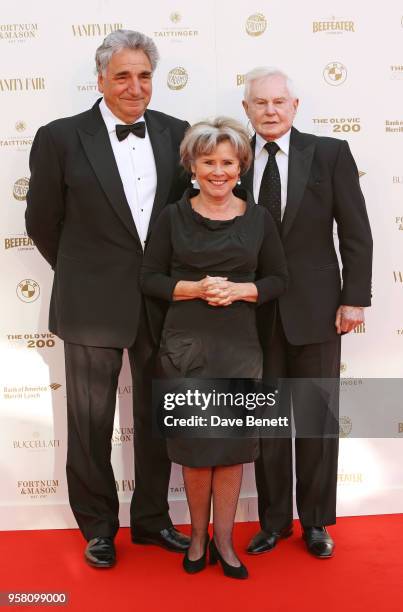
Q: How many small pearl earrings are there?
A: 2